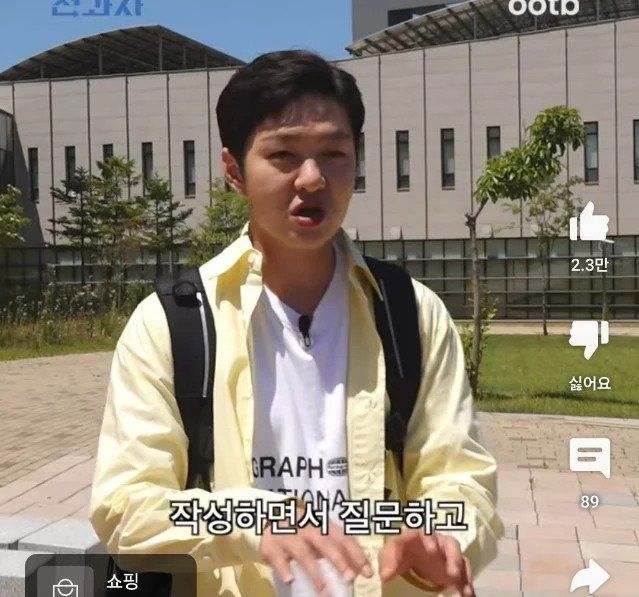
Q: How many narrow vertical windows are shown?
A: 11